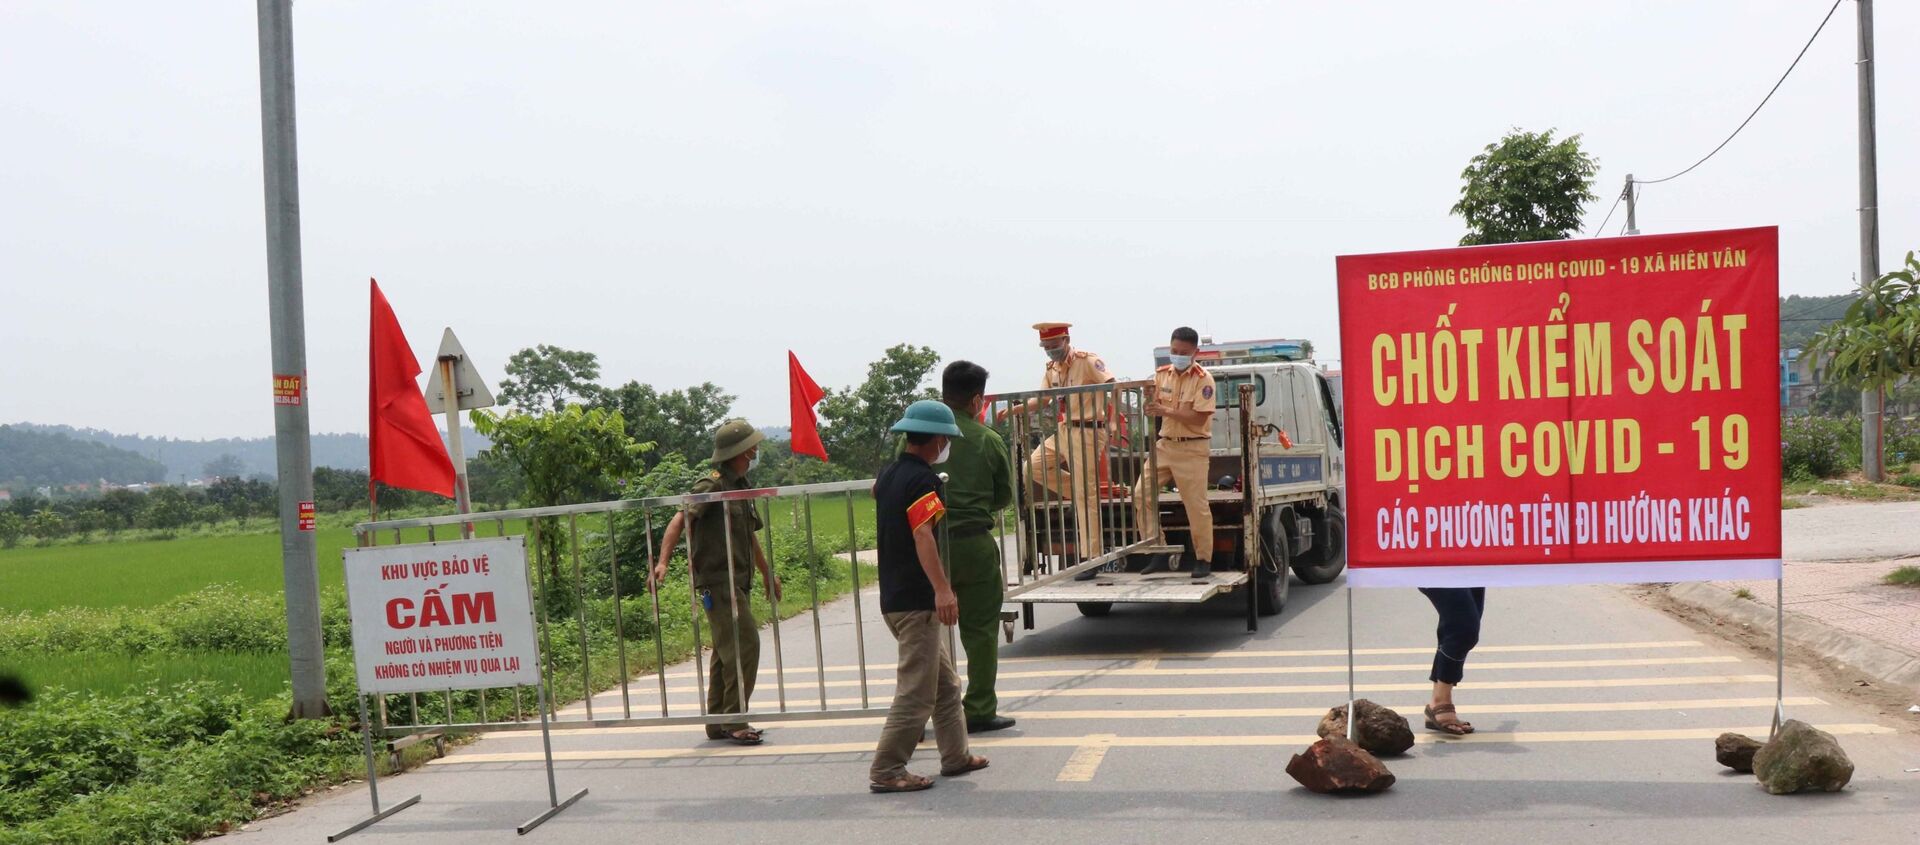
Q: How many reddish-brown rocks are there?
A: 1